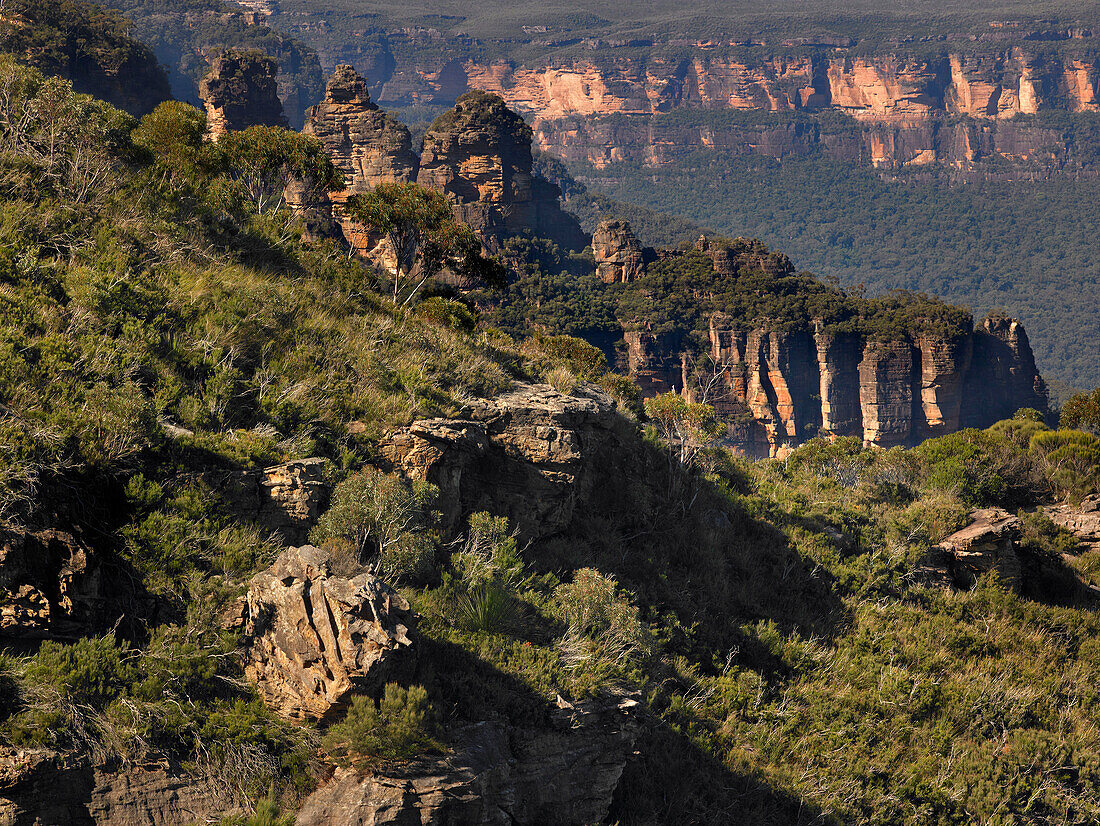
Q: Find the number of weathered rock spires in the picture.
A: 3